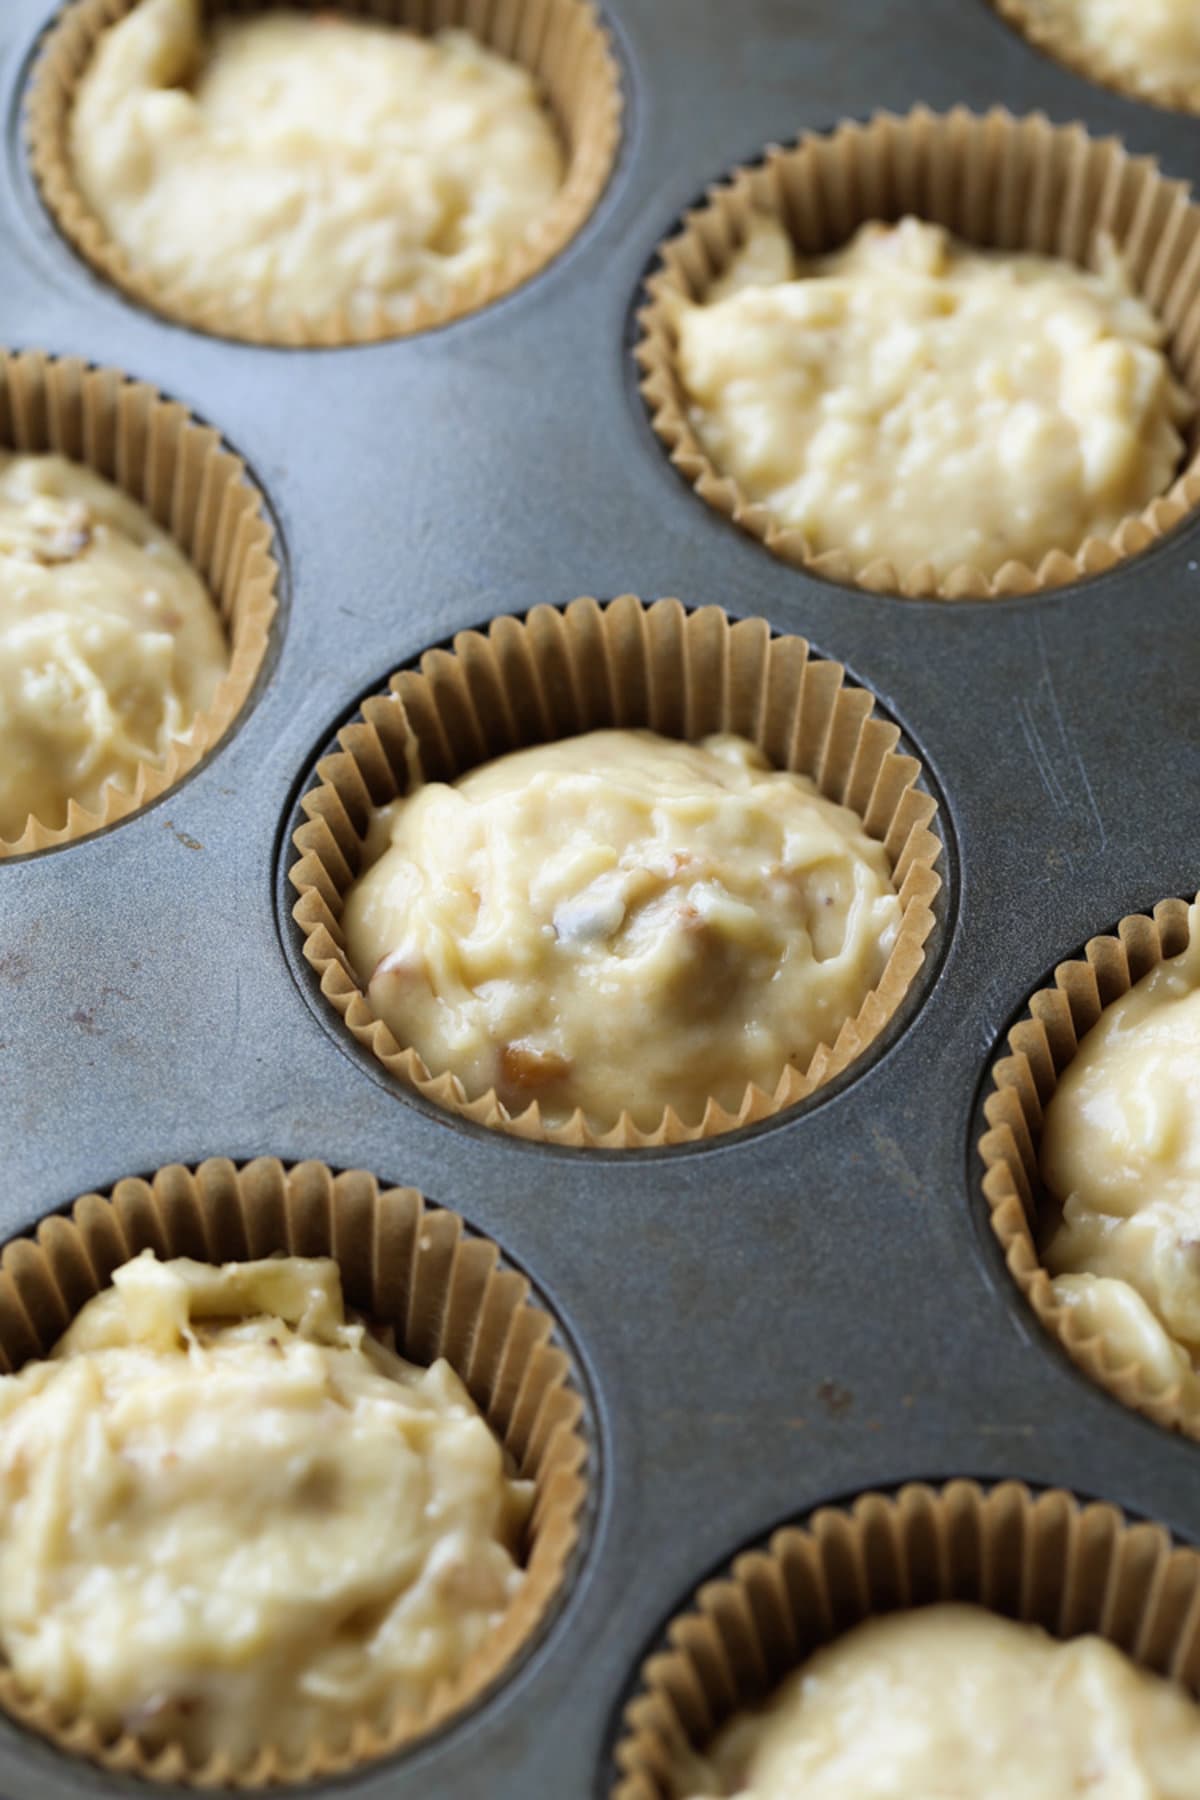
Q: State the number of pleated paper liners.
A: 8